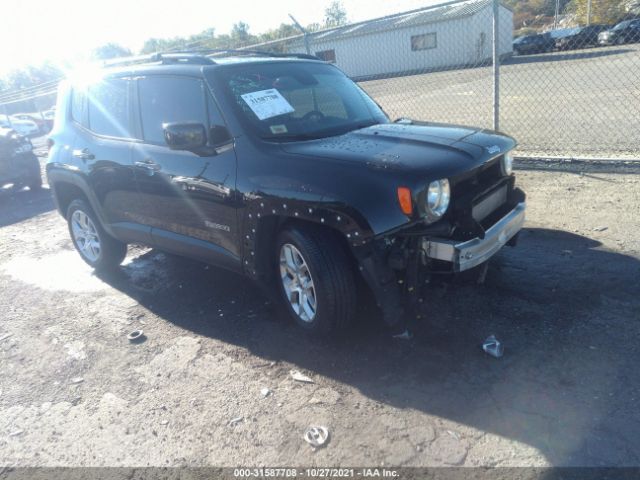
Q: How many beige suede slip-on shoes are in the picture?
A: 0